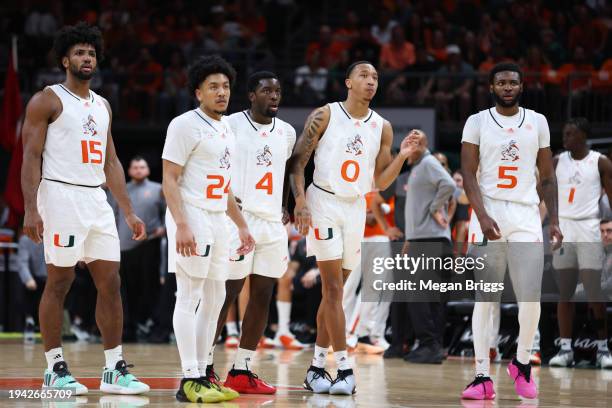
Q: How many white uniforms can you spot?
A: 6